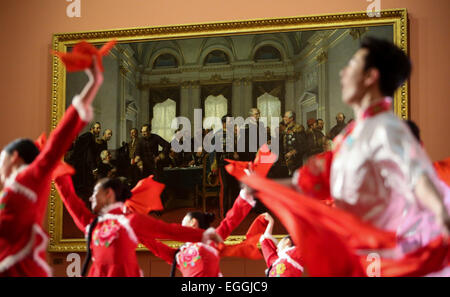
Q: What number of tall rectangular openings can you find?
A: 3